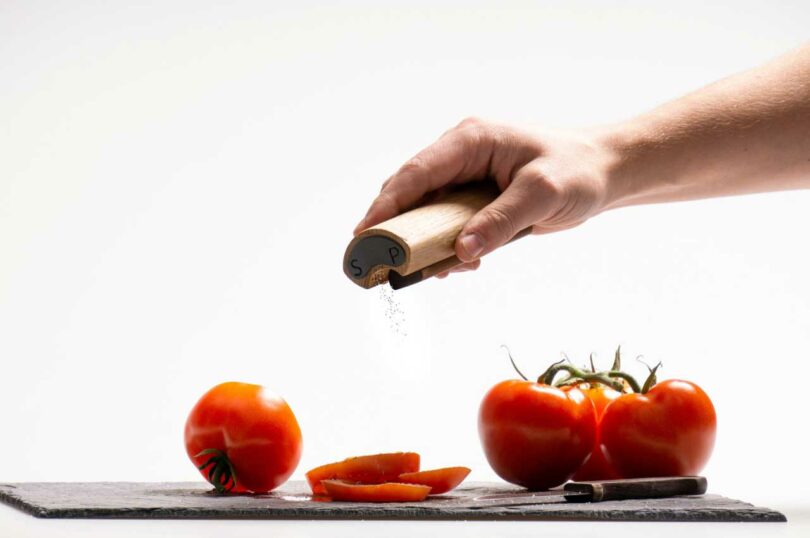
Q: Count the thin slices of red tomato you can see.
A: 3